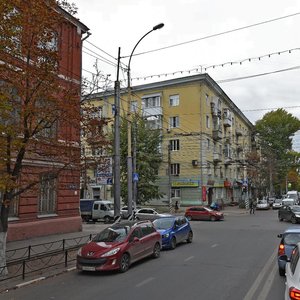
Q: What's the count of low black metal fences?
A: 2